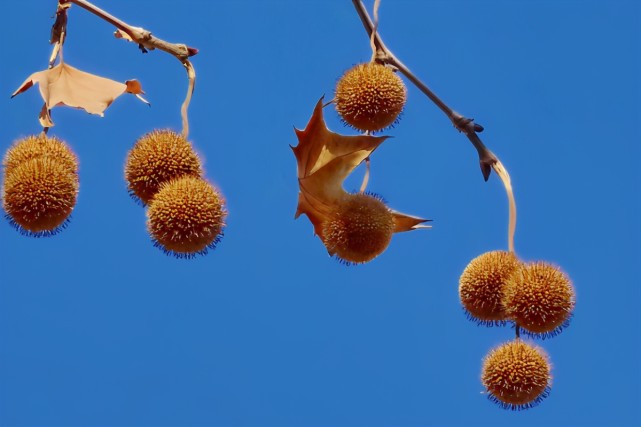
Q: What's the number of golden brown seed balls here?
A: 9